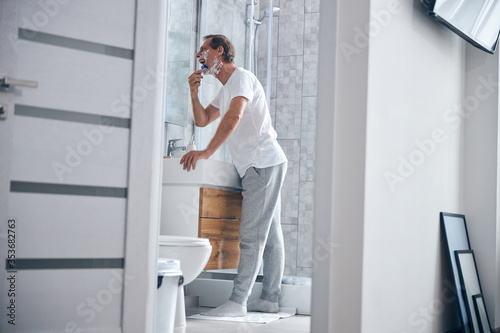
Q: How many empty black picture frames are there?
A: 3